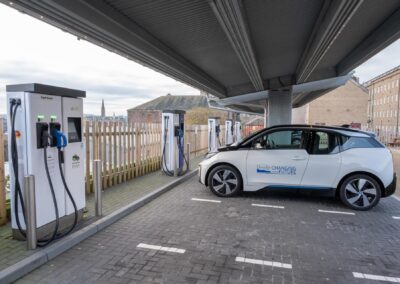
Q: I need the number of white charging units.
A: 5